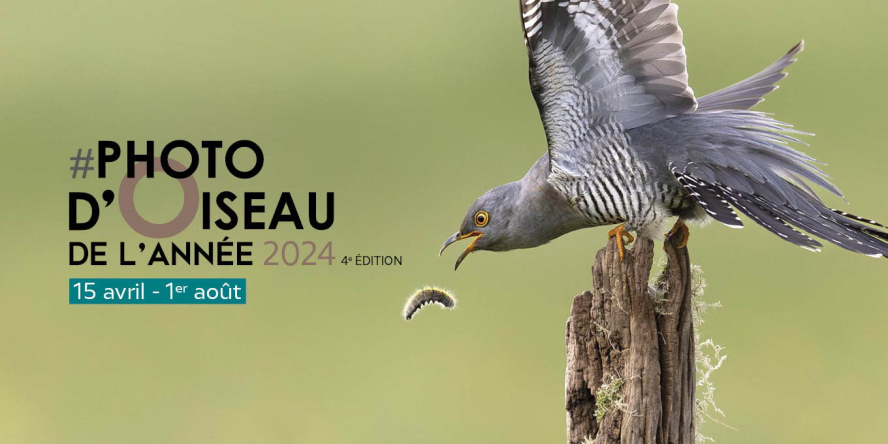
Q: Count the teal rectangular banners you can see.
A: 1